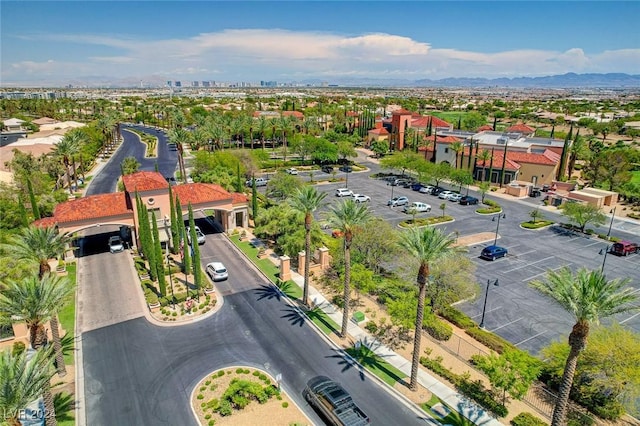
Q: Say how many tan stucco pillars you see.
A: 3